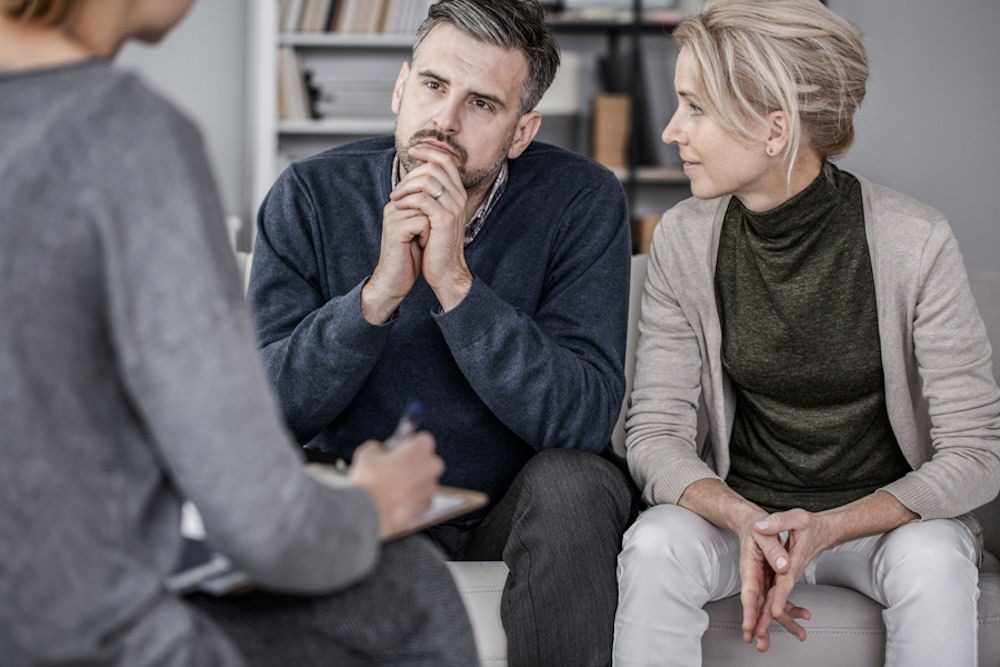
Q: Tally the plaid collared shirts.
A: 1